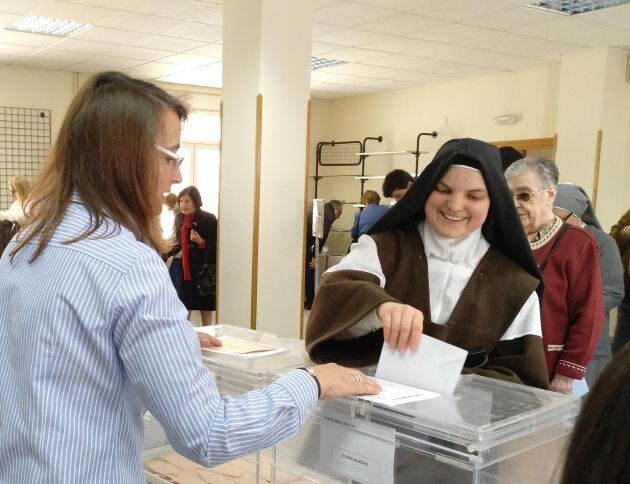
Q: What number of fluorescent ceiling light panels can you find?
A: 3